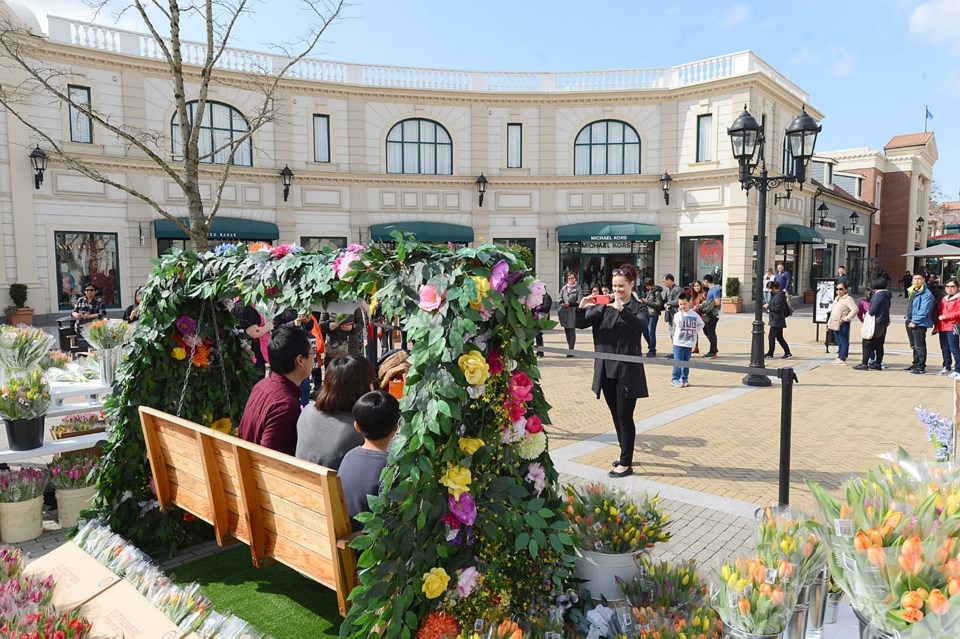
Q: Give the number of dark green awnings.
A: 4